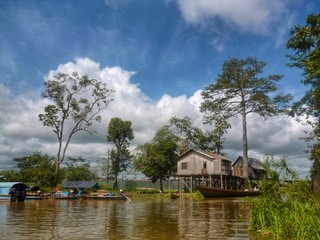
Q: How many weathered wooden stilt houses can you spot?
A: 2